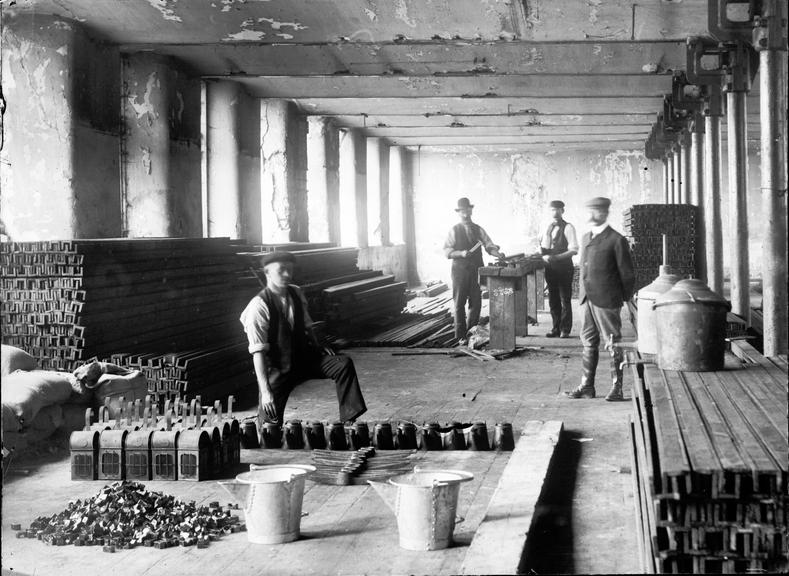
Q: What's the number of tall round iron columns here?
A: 8